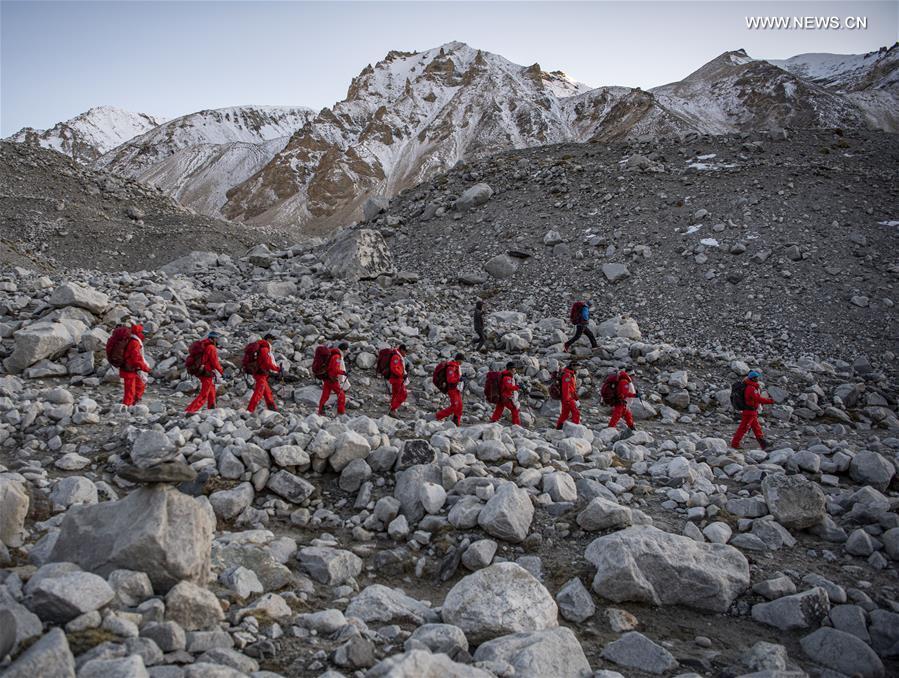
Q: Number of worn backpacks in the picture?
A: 11